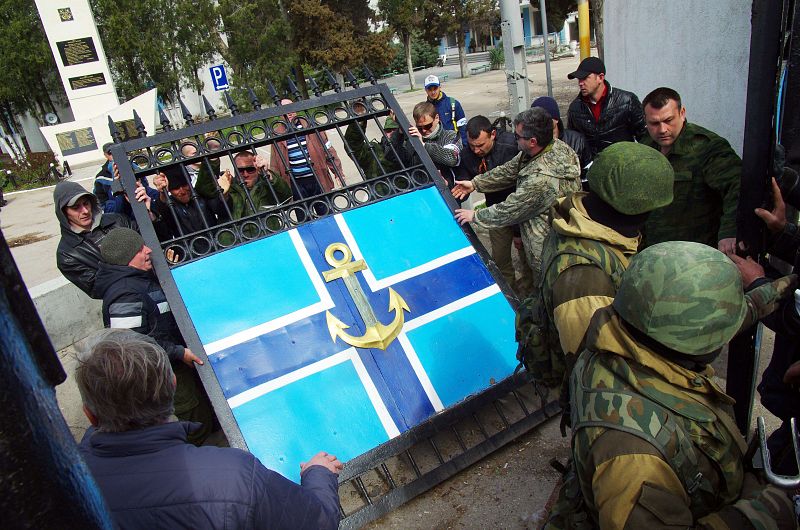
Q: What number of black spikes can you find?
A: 13